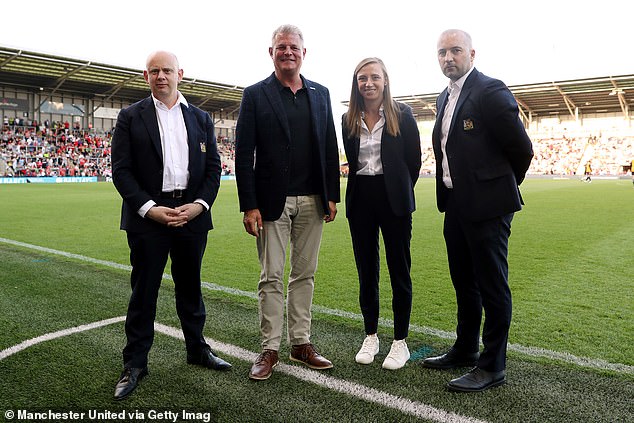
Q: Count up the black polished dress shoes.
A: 4